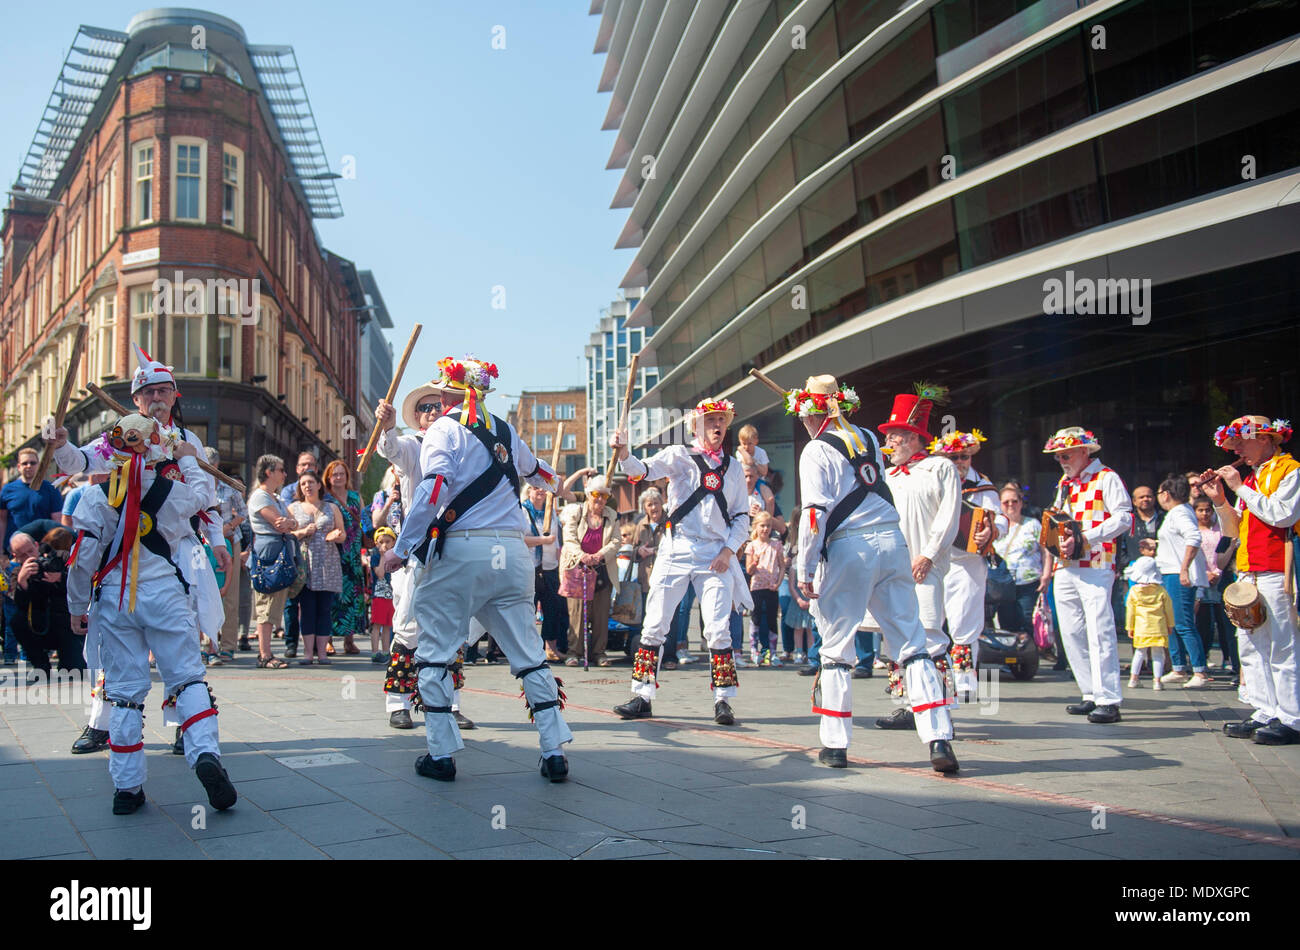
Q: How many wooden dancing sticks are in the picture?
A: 6